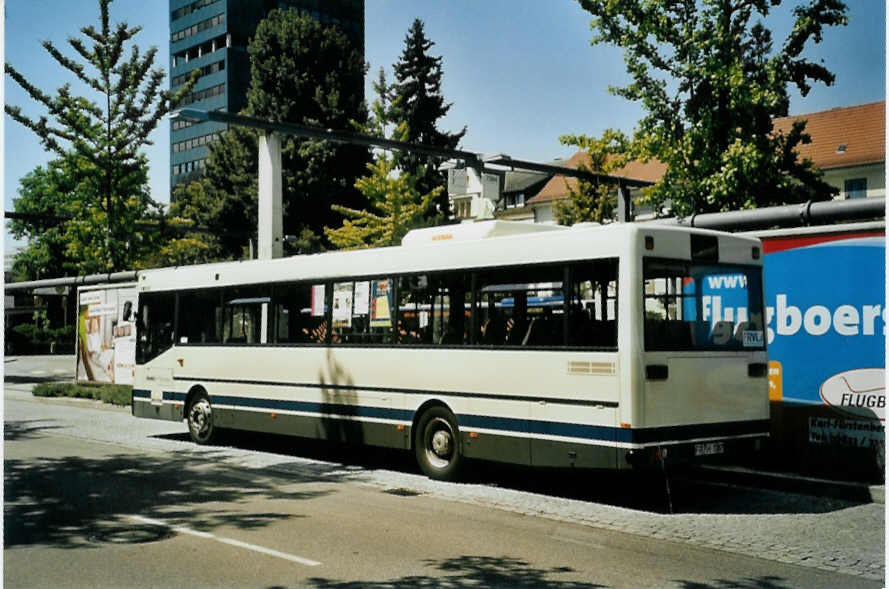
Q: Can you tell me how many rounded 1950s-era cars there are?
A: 0